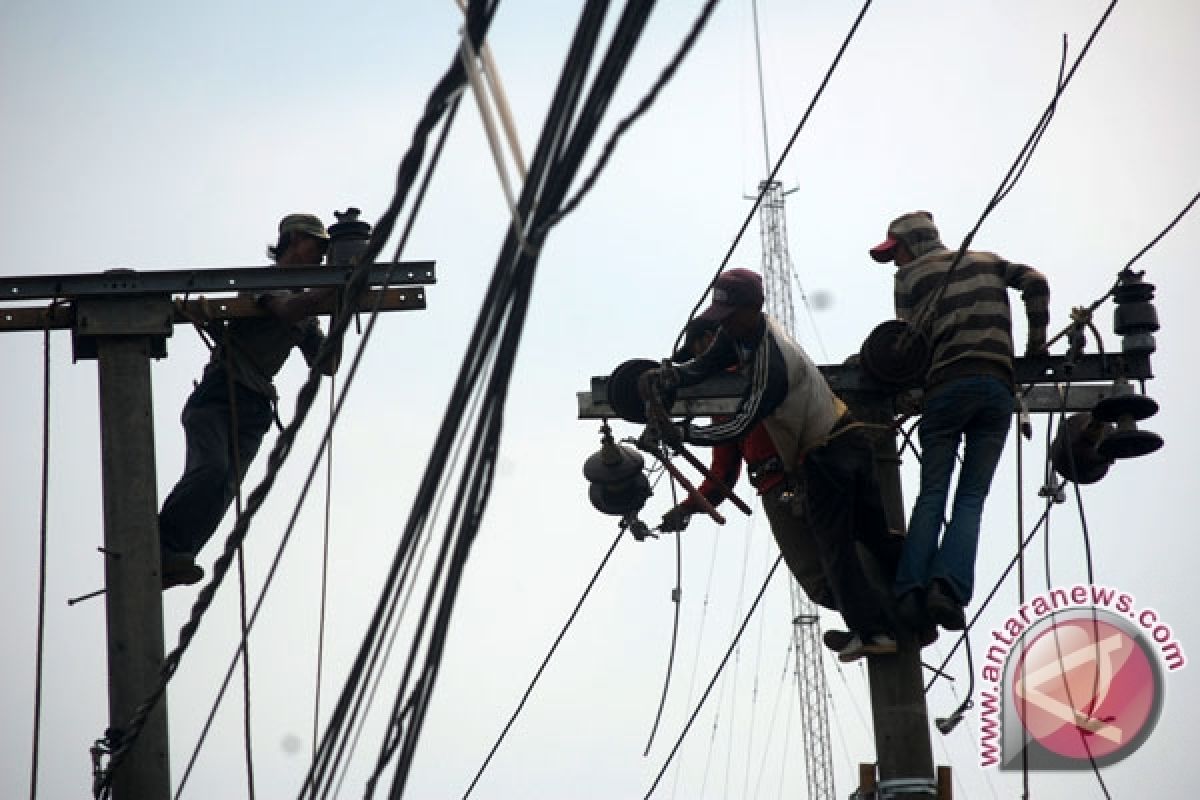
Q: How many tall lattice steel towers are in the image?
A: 1